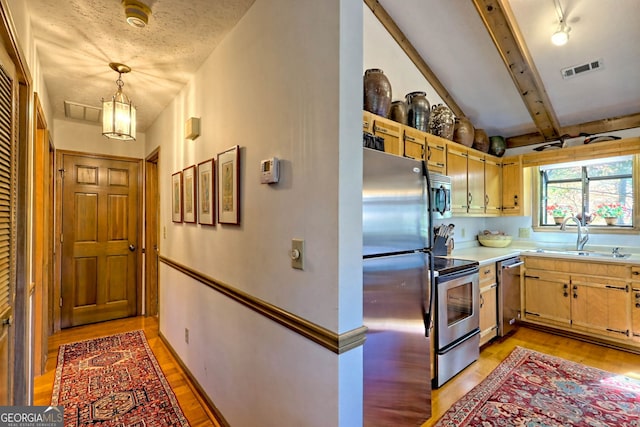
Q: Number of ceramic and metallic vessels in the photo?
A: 7